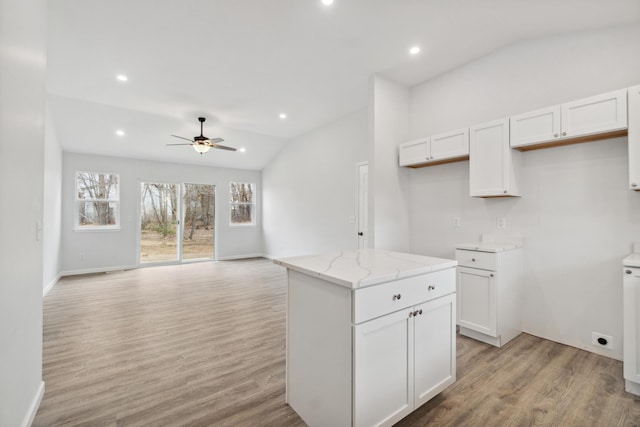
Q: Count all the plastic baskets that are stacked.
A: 0